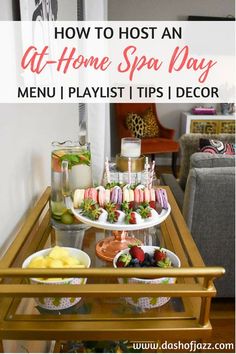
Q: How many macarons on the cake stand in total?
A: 8